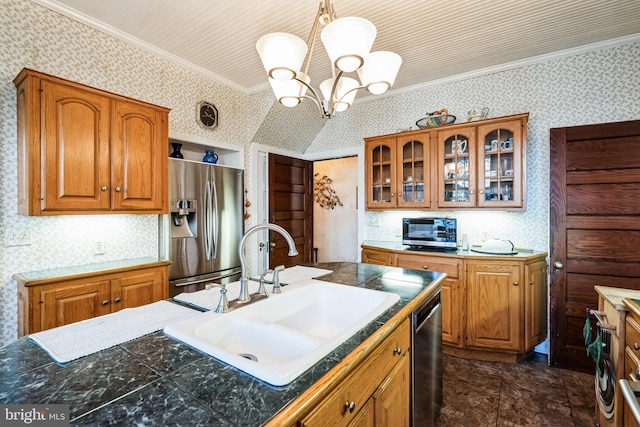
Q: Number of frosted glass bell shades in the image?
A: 5